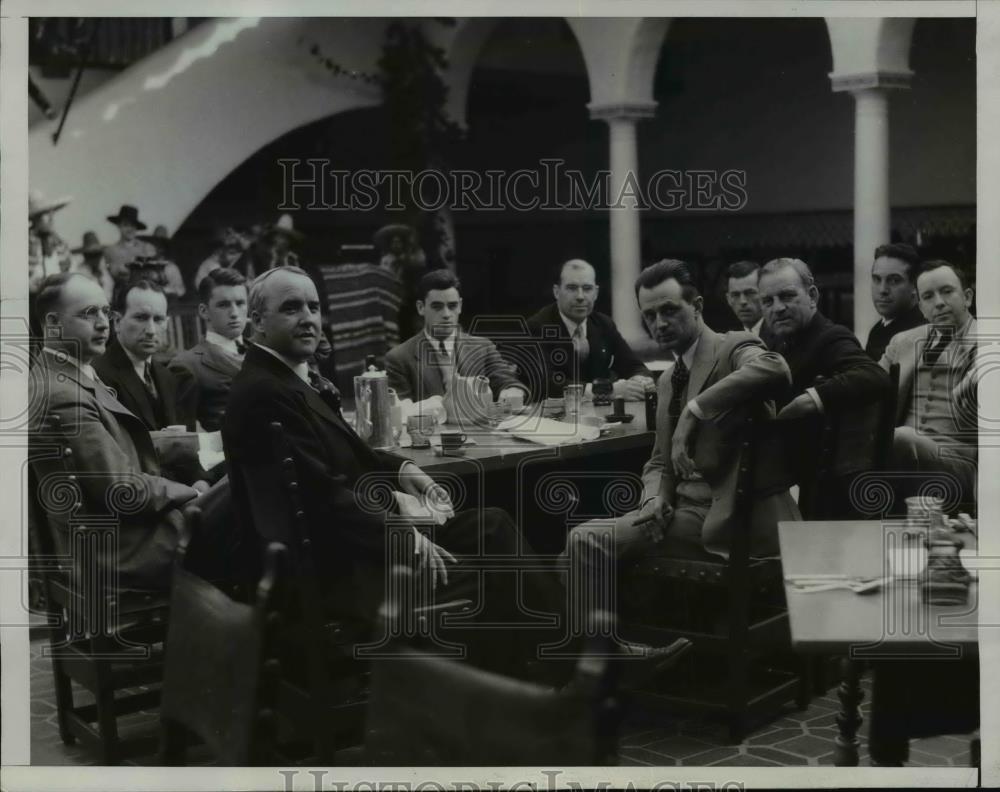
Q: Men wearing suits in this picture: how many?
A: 11